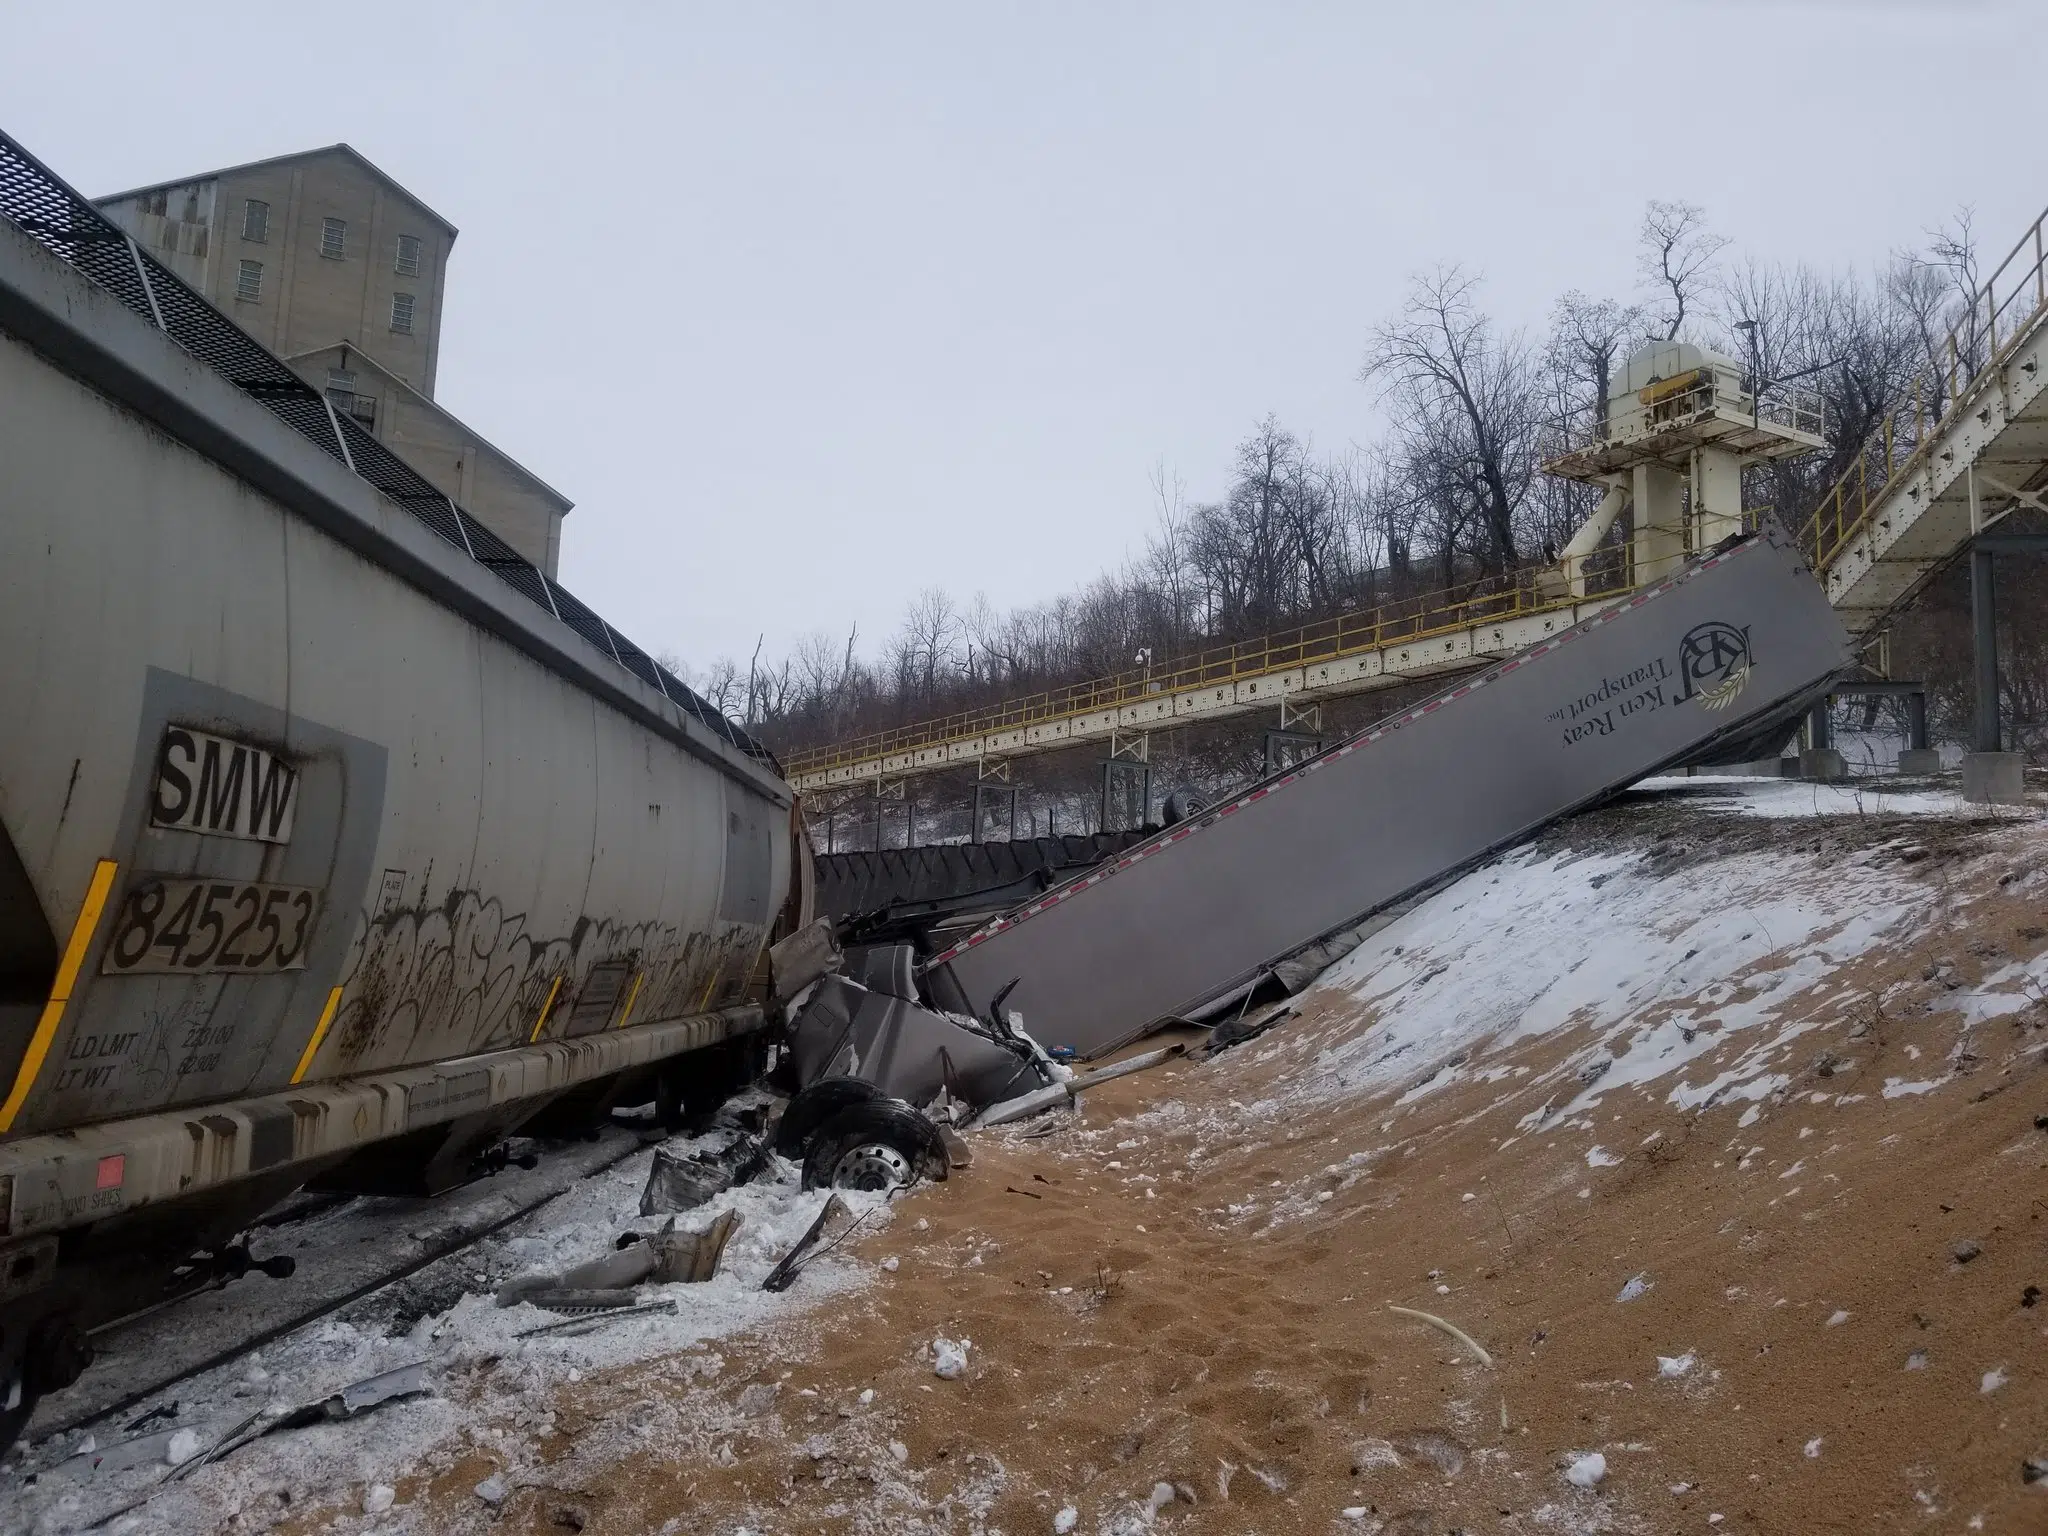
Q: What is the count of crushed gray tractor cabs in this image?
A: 1